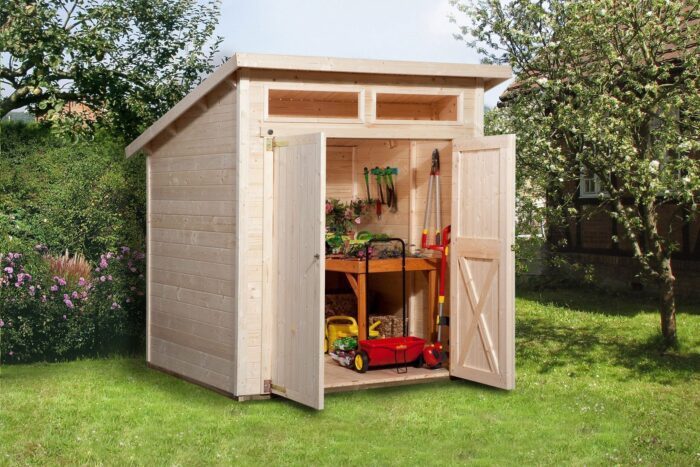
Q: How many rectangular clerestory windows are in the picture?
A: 2